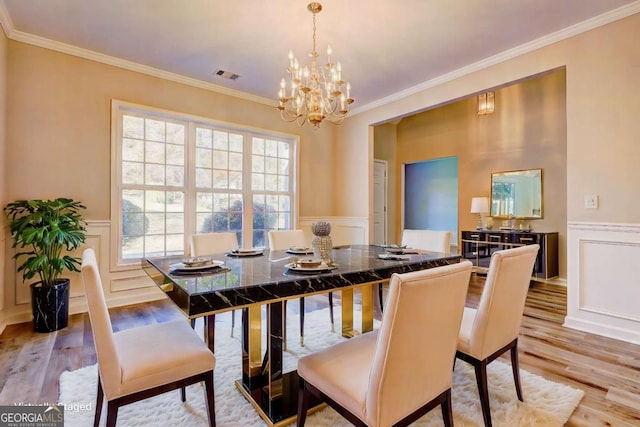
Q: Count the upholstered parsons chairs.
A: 6